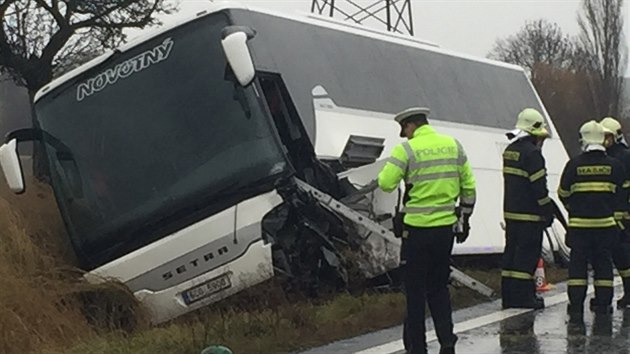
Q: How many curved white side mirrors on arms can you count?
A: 2